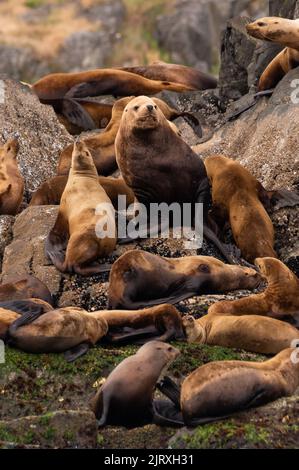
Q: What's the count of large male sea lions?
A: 1